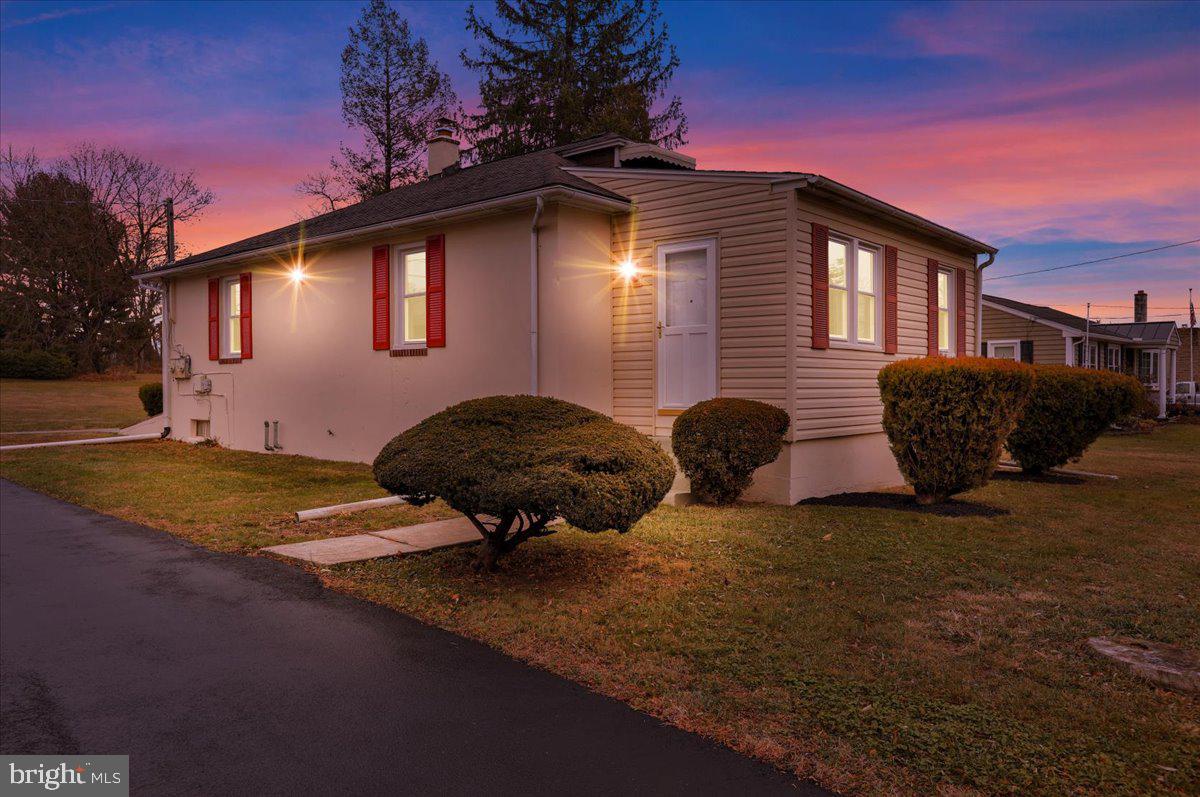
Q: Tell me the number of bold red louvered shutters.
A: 8